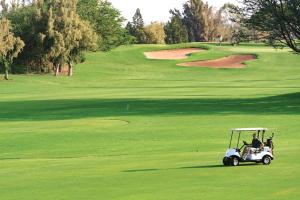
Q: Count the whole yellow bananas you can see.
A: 0